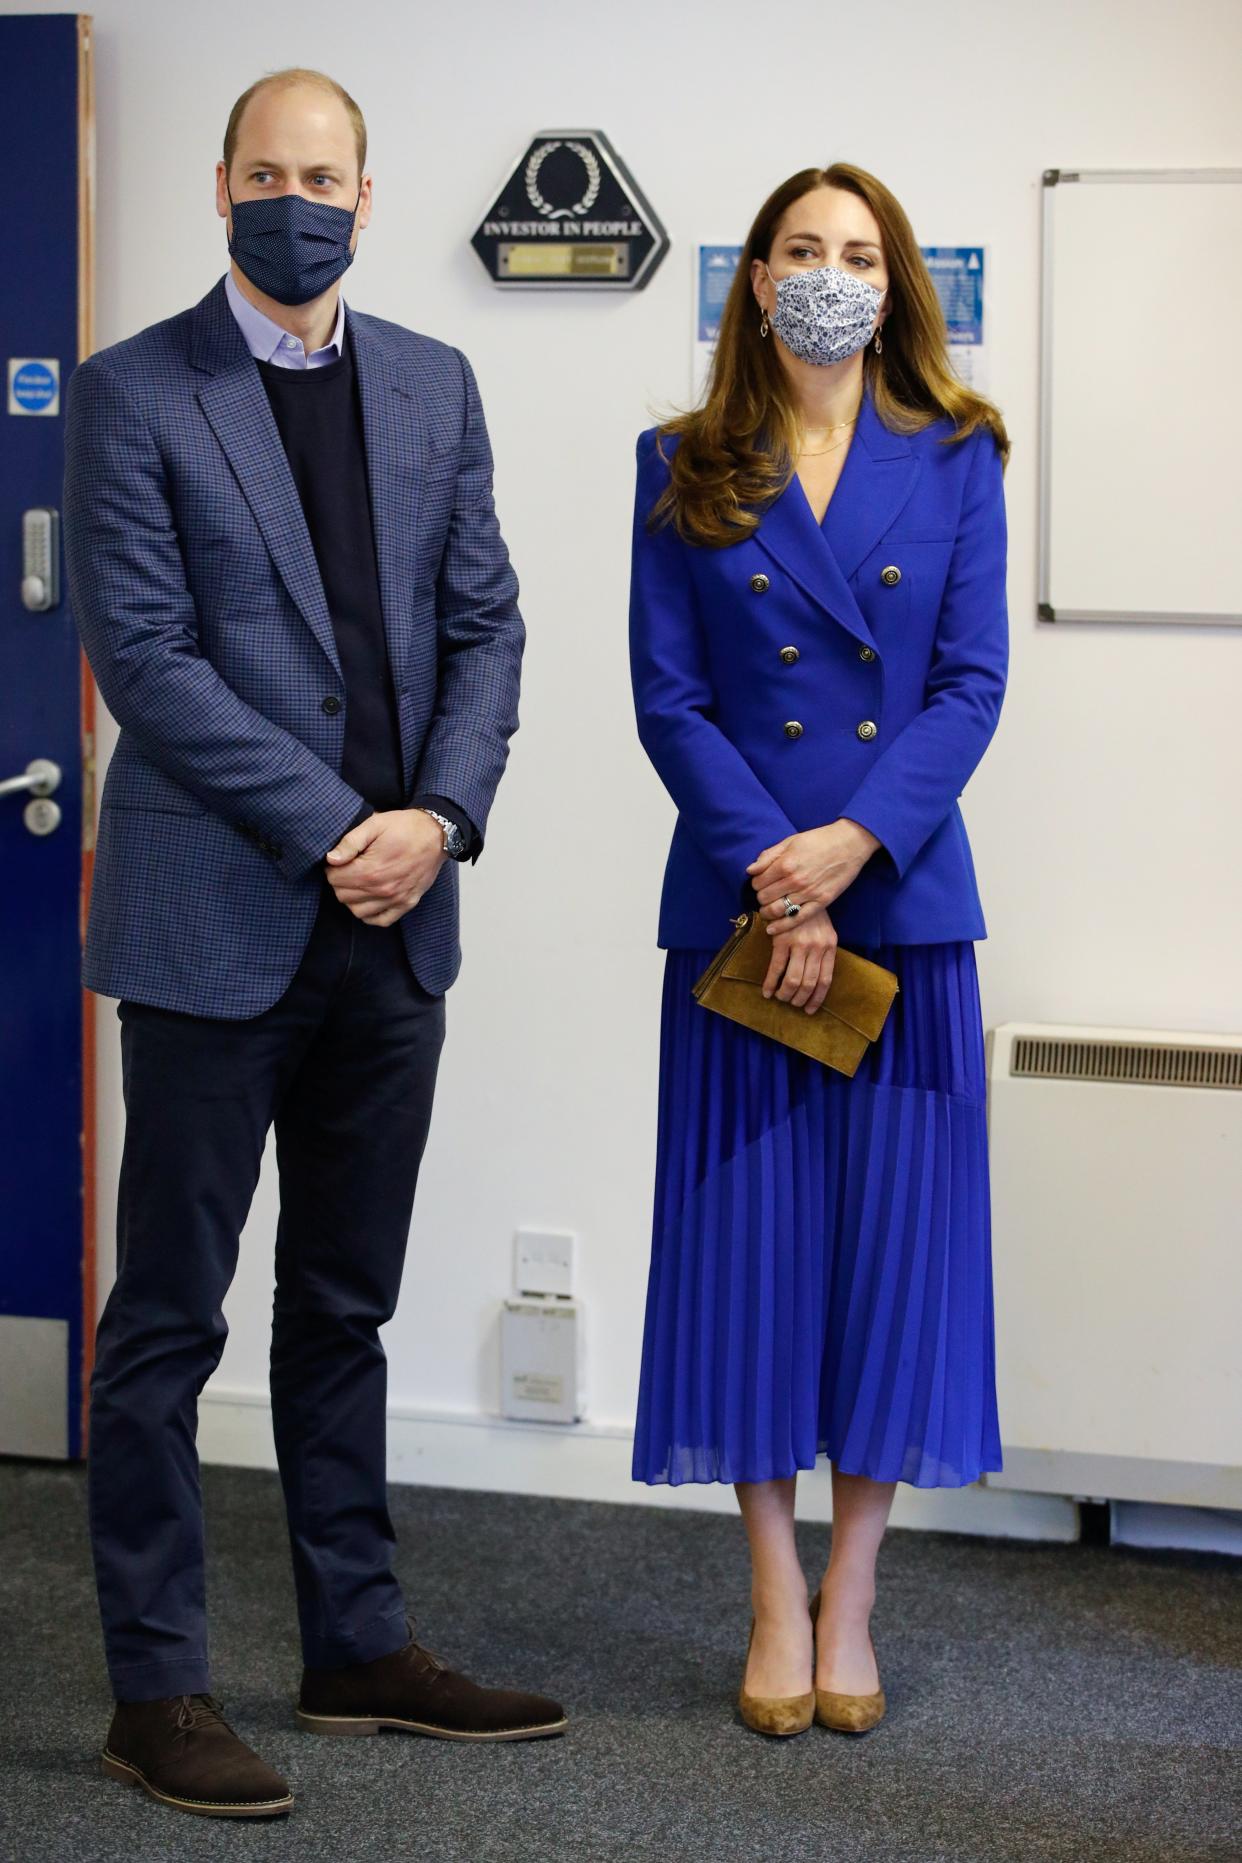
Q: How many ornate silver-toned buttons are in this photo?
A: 6